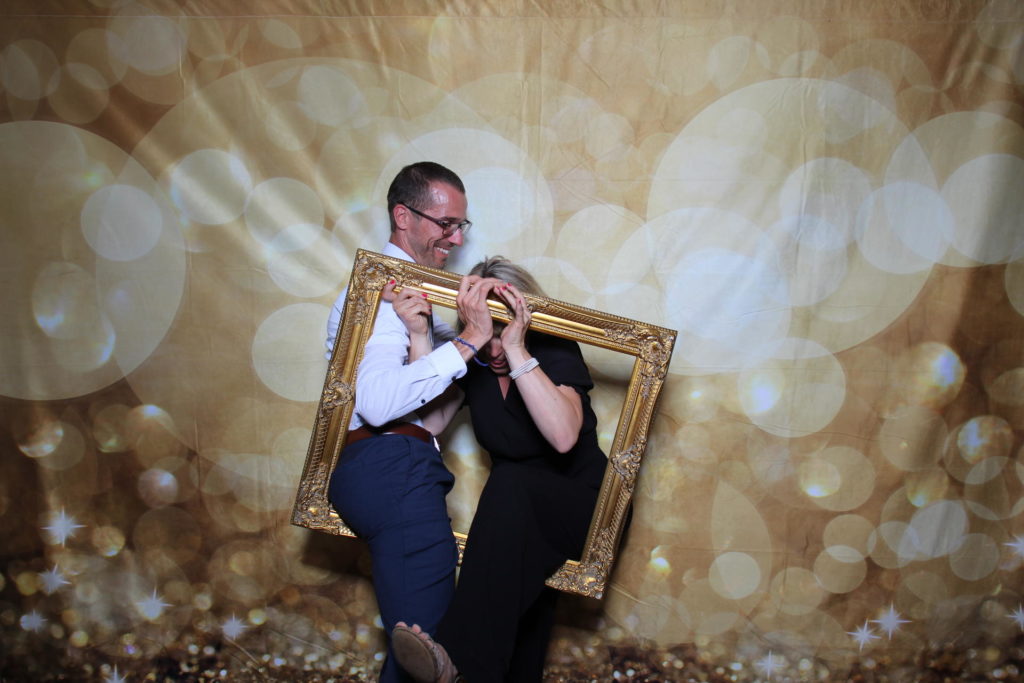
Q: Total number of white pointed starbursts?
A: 11